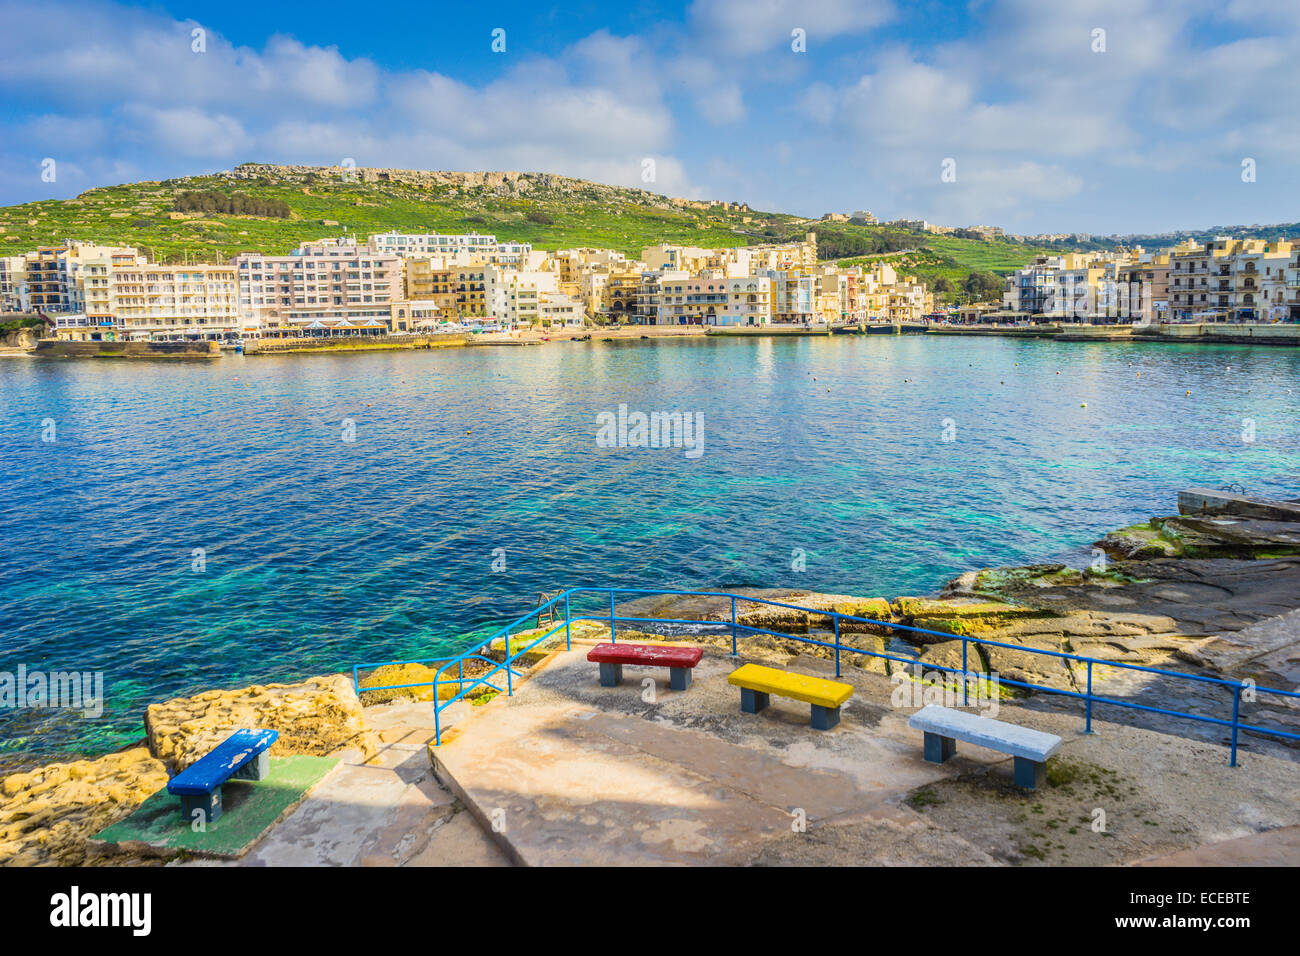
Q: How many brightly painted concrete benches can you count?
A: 4